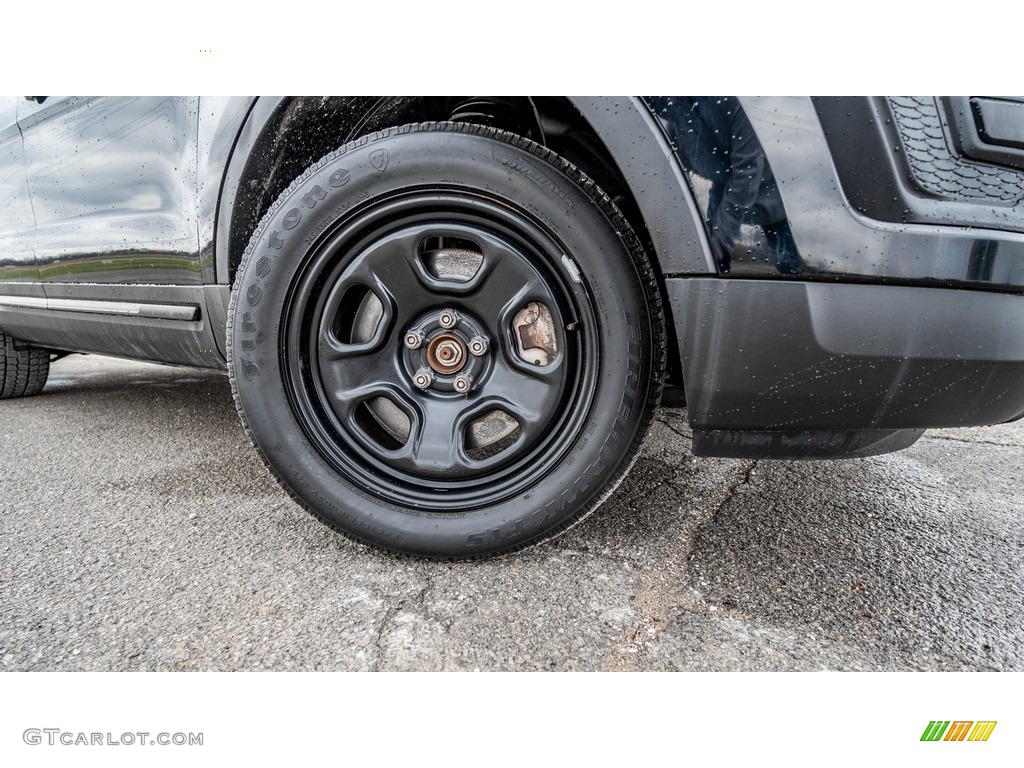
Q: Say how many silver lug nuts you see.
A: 5